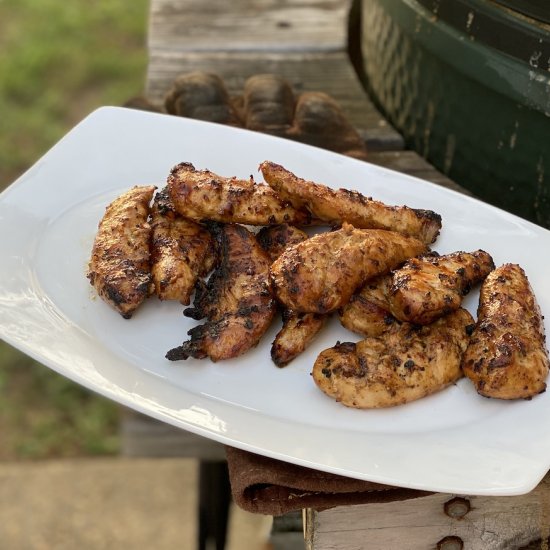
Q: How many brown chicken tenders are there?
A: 11